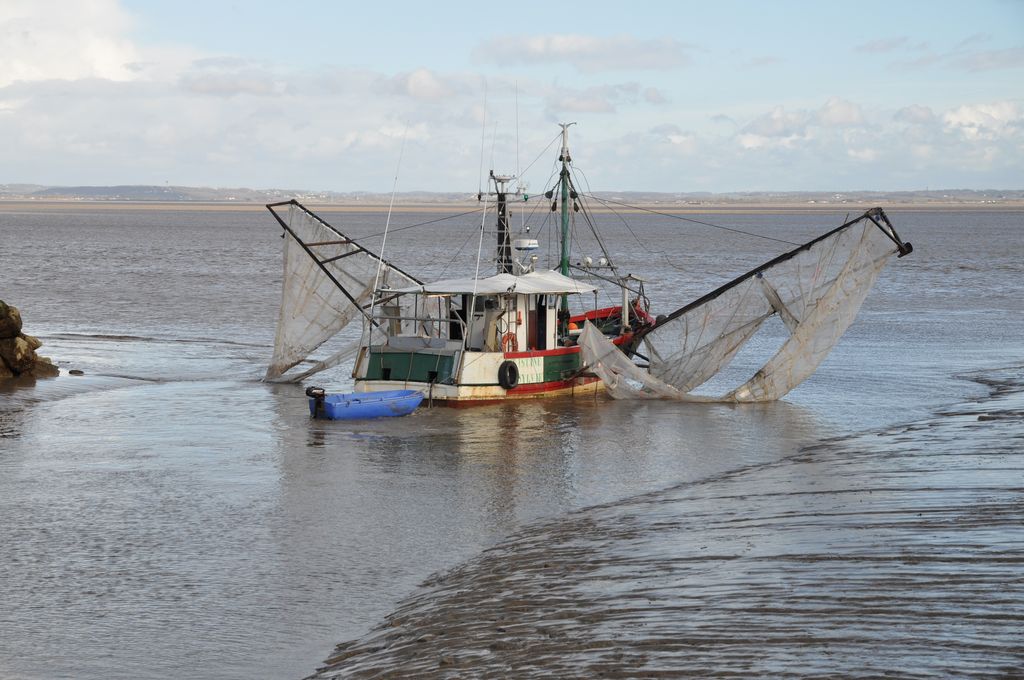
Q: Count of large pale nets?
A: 2